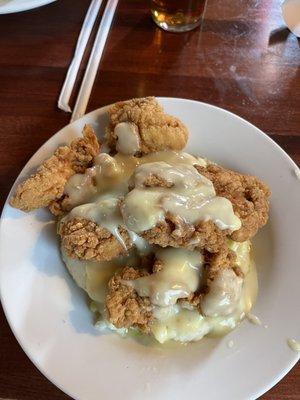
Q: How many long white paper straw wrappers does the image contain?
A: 2